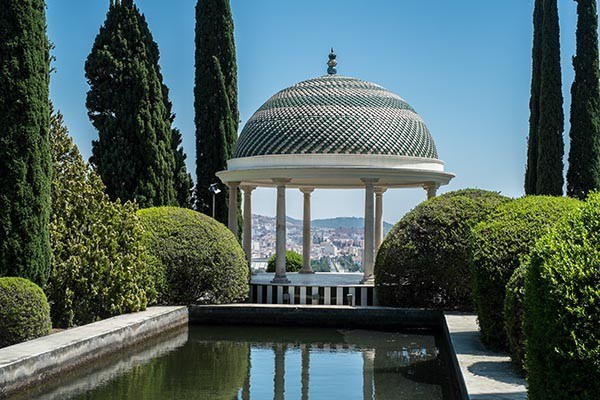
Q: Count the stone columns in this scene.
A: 7